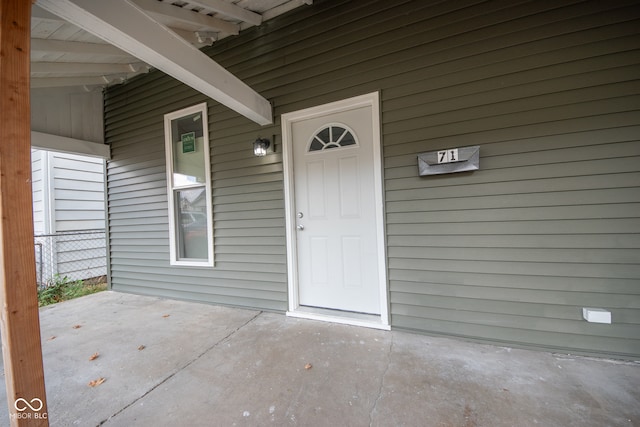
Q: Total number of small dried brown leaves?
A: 7